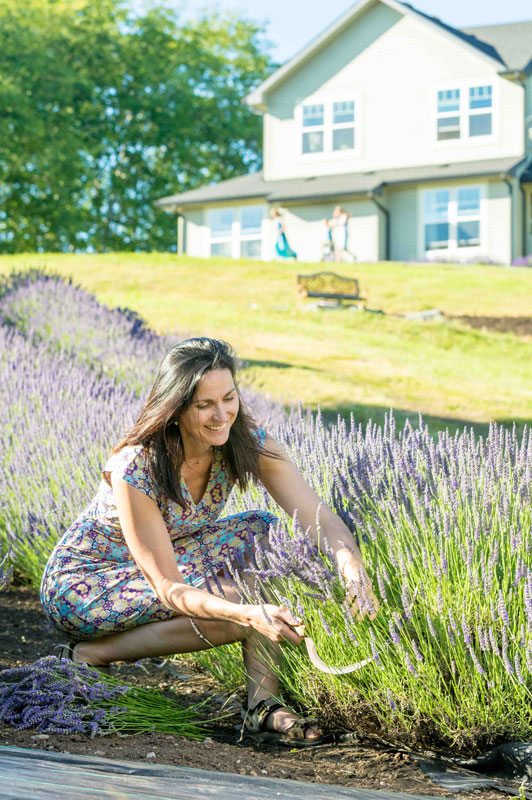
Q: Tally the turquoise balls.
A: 0